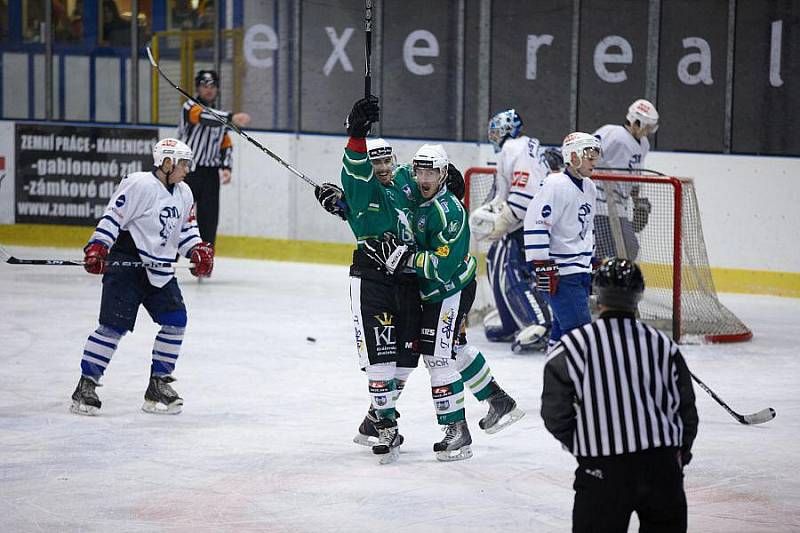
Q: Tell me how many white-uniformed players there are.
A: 4